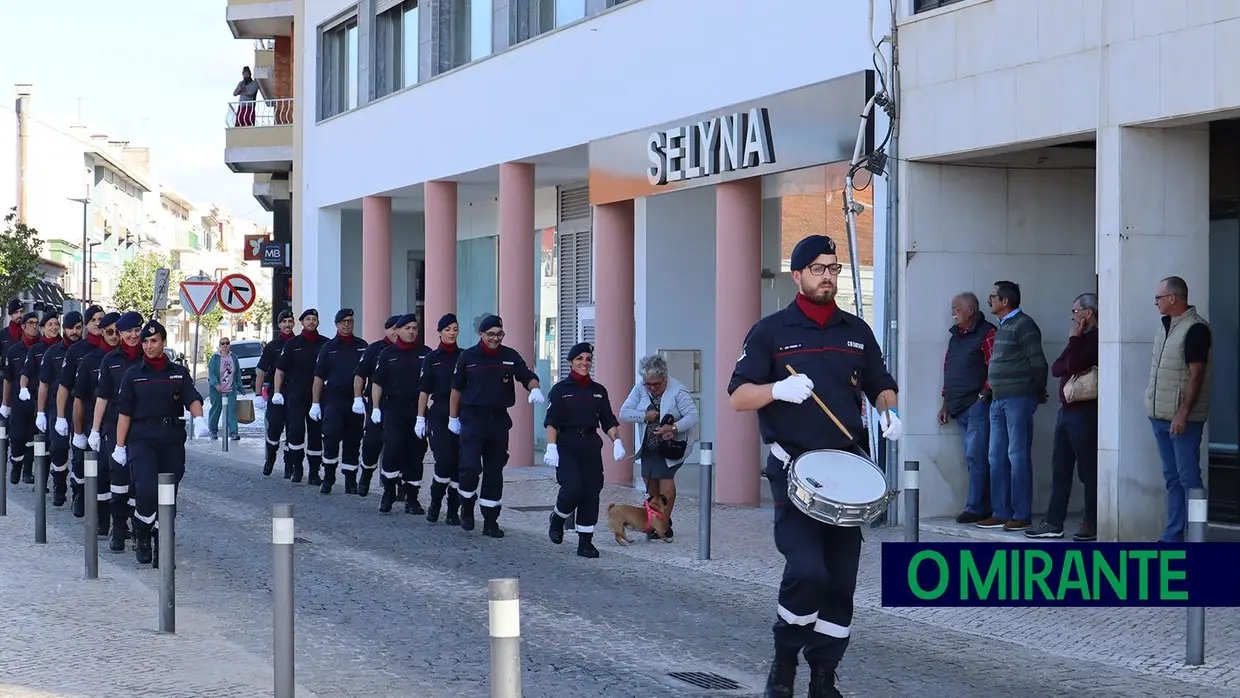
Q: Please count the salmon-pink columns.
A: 5